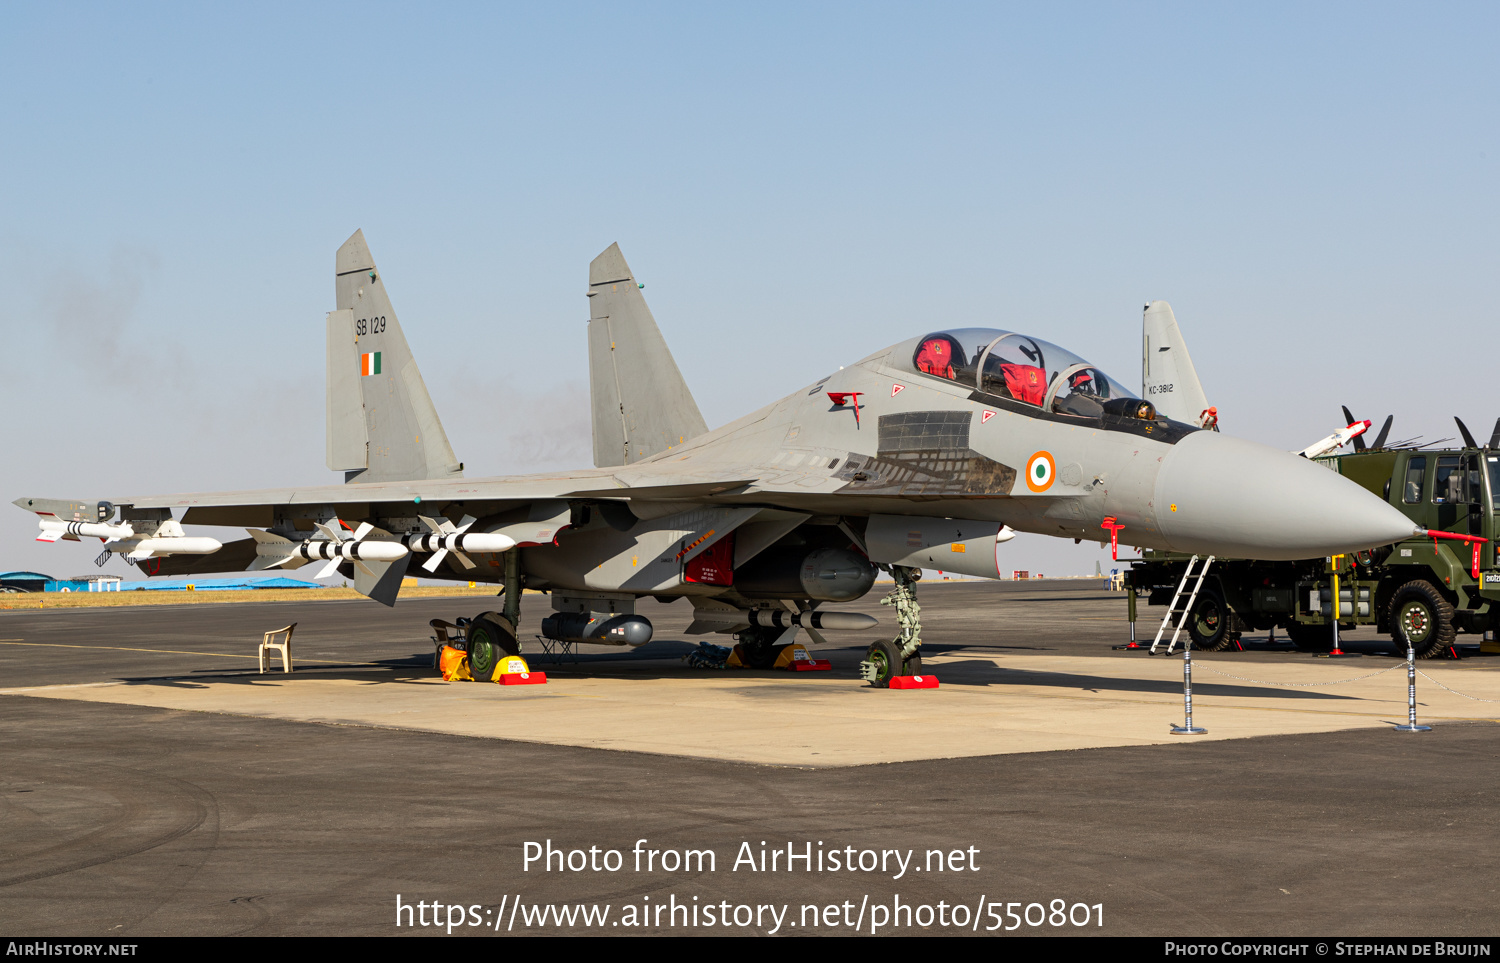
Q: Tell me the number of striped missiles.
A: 4